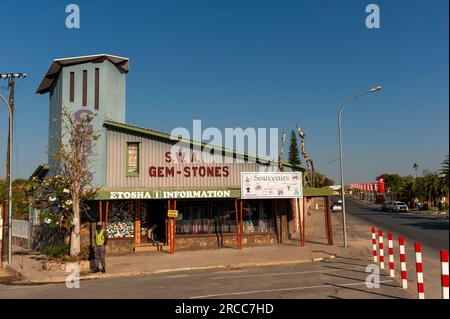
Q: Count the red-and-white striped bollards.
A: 6